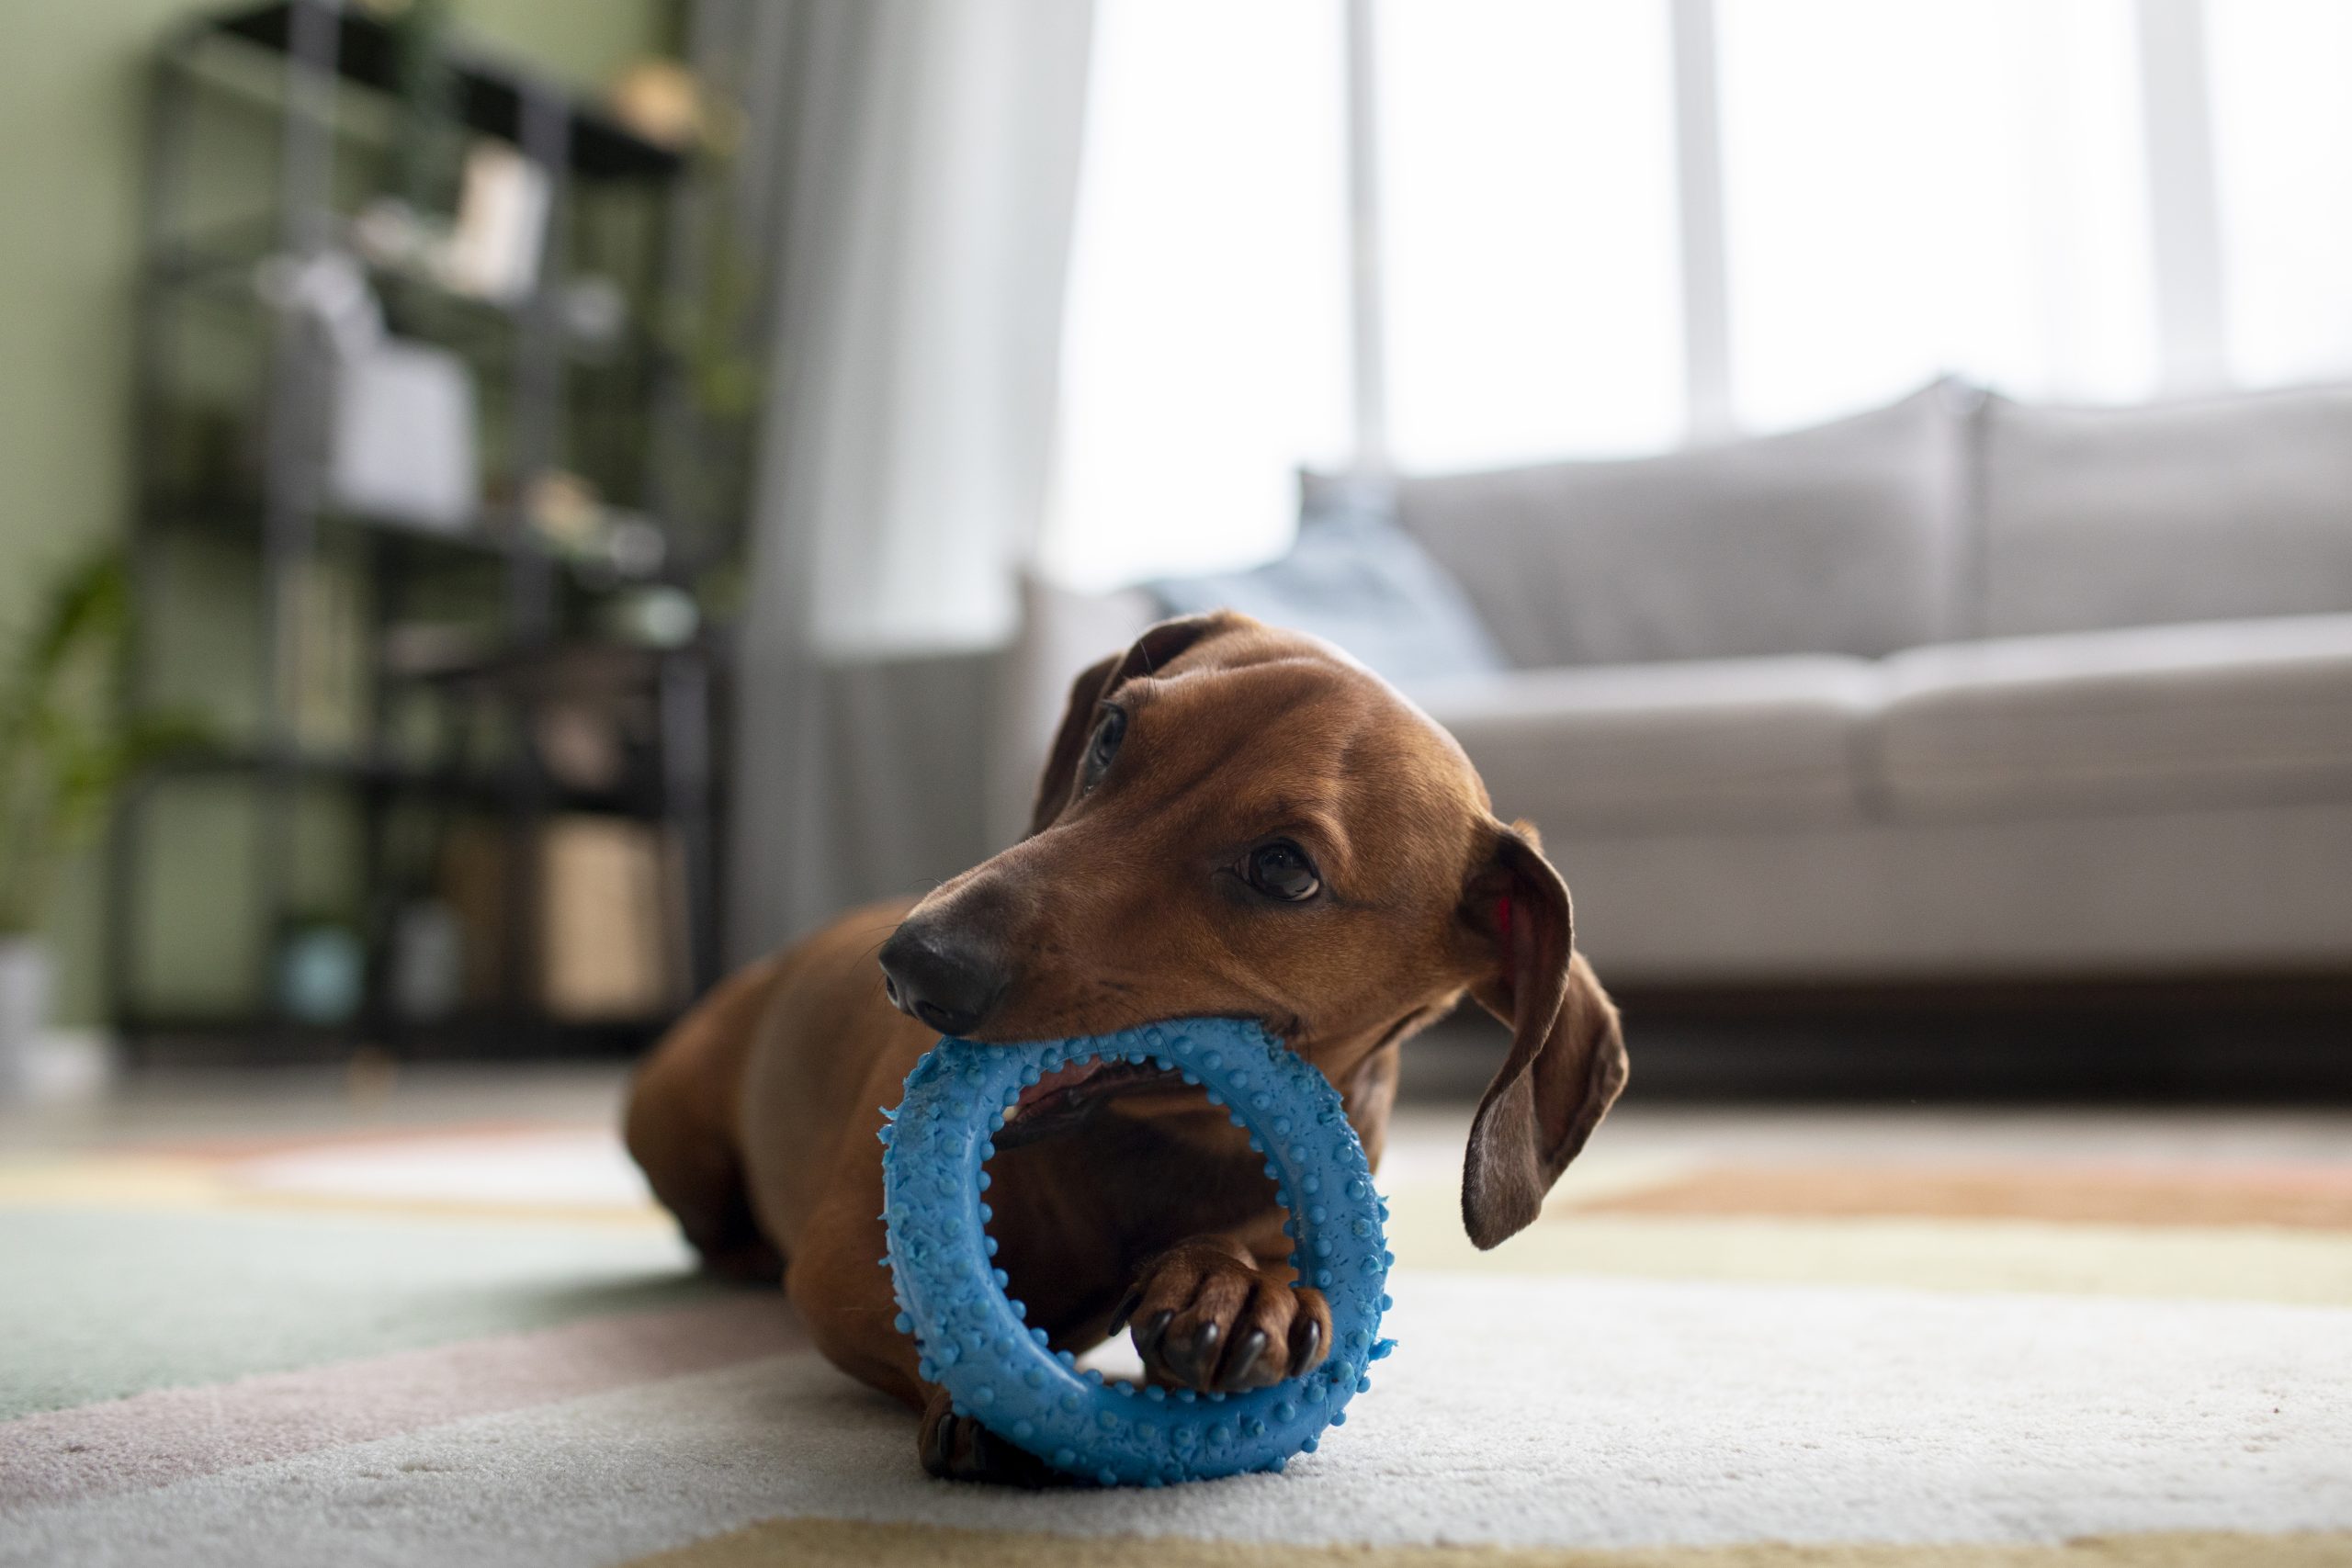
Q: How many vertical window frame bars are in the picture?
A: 3